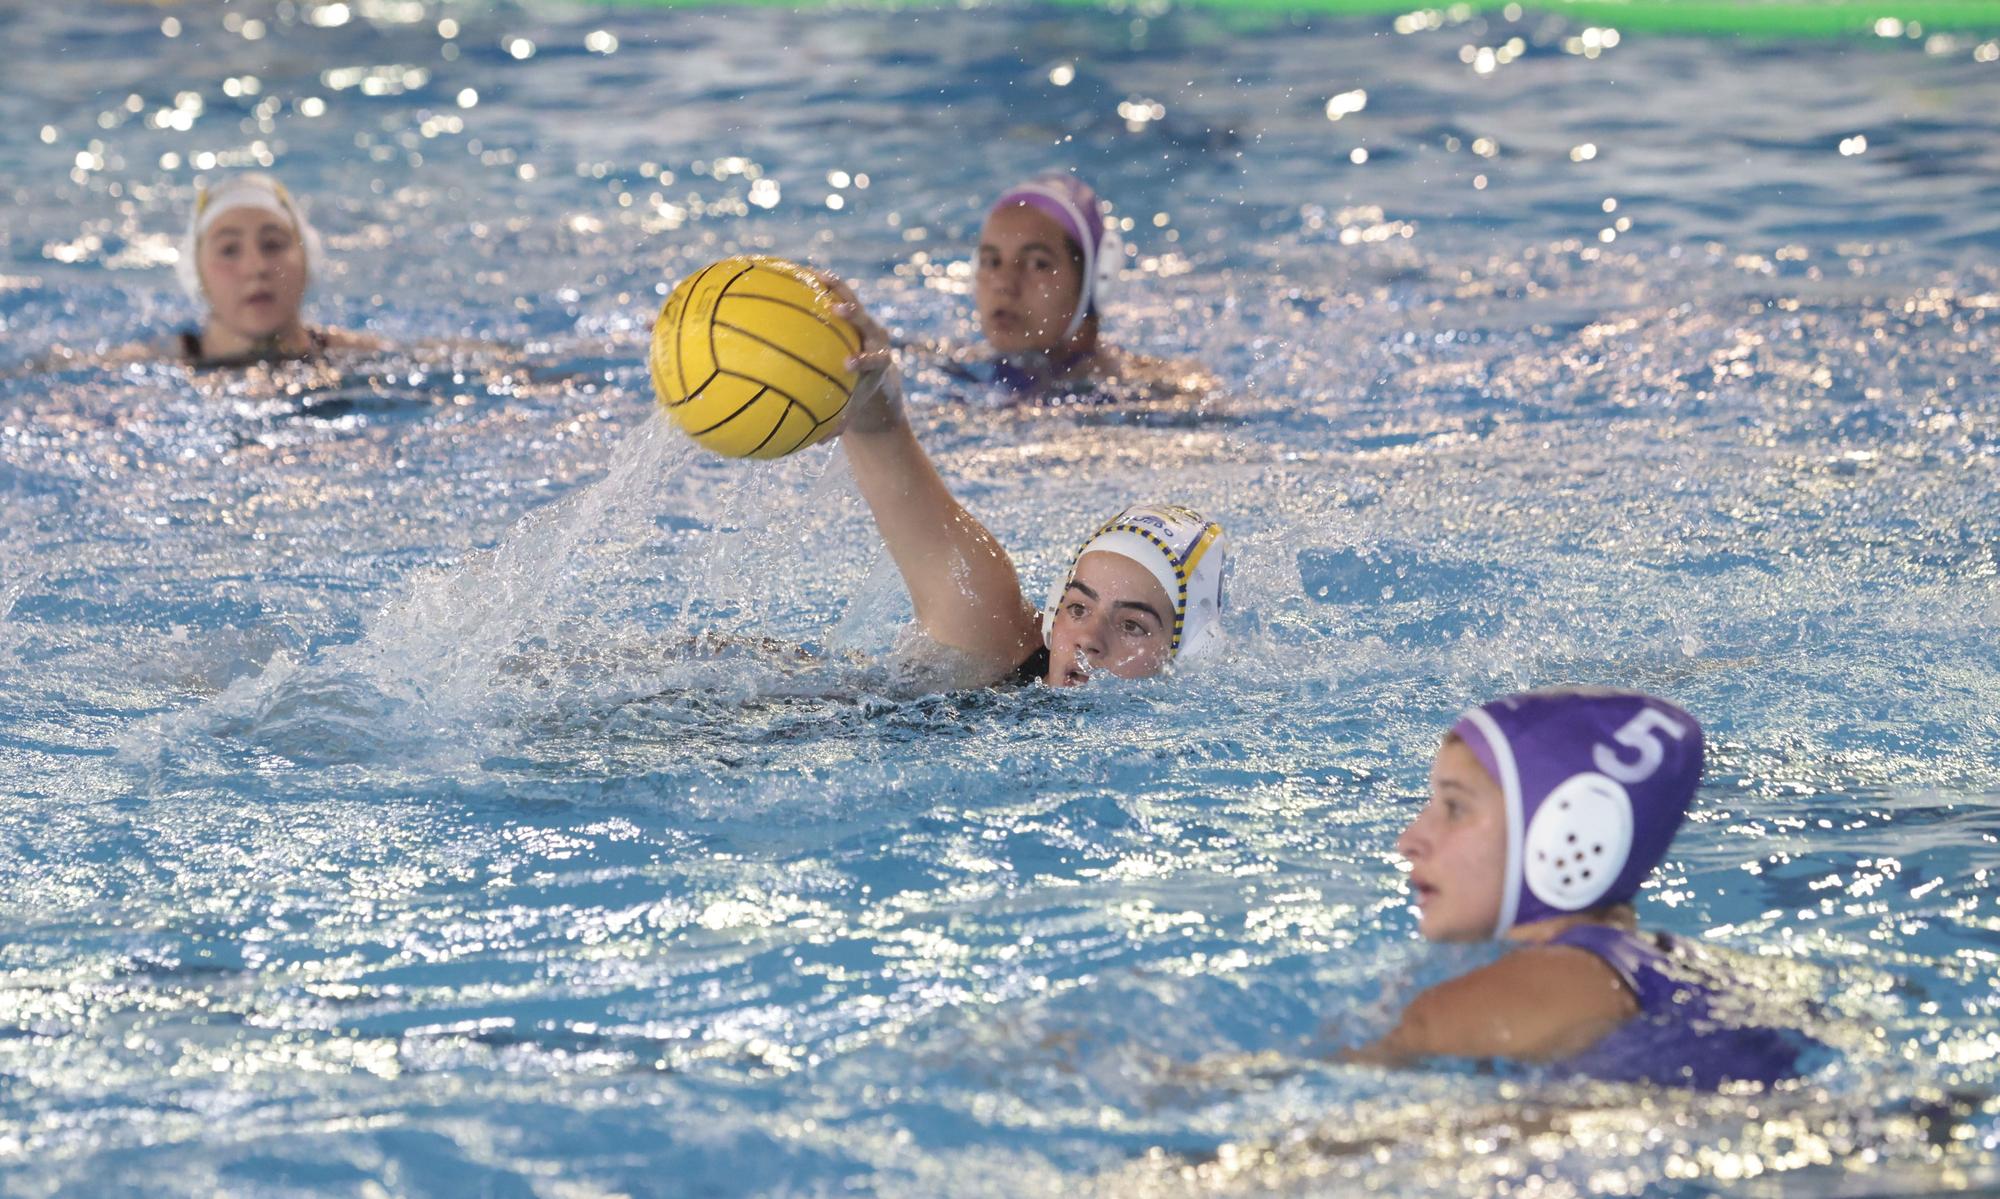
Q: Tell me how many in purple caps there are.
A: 2